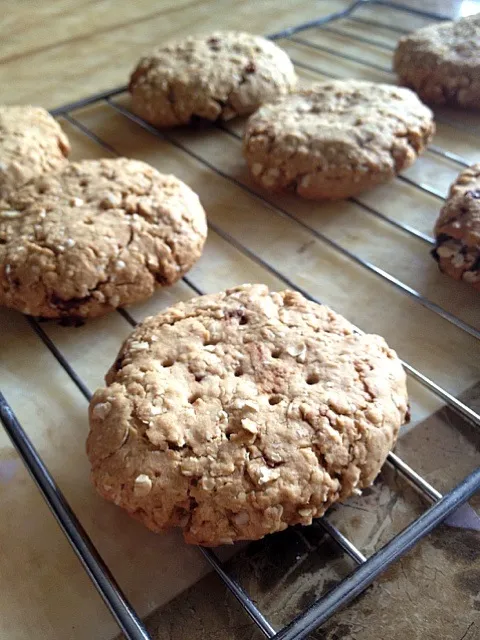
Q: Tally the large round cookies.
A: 7